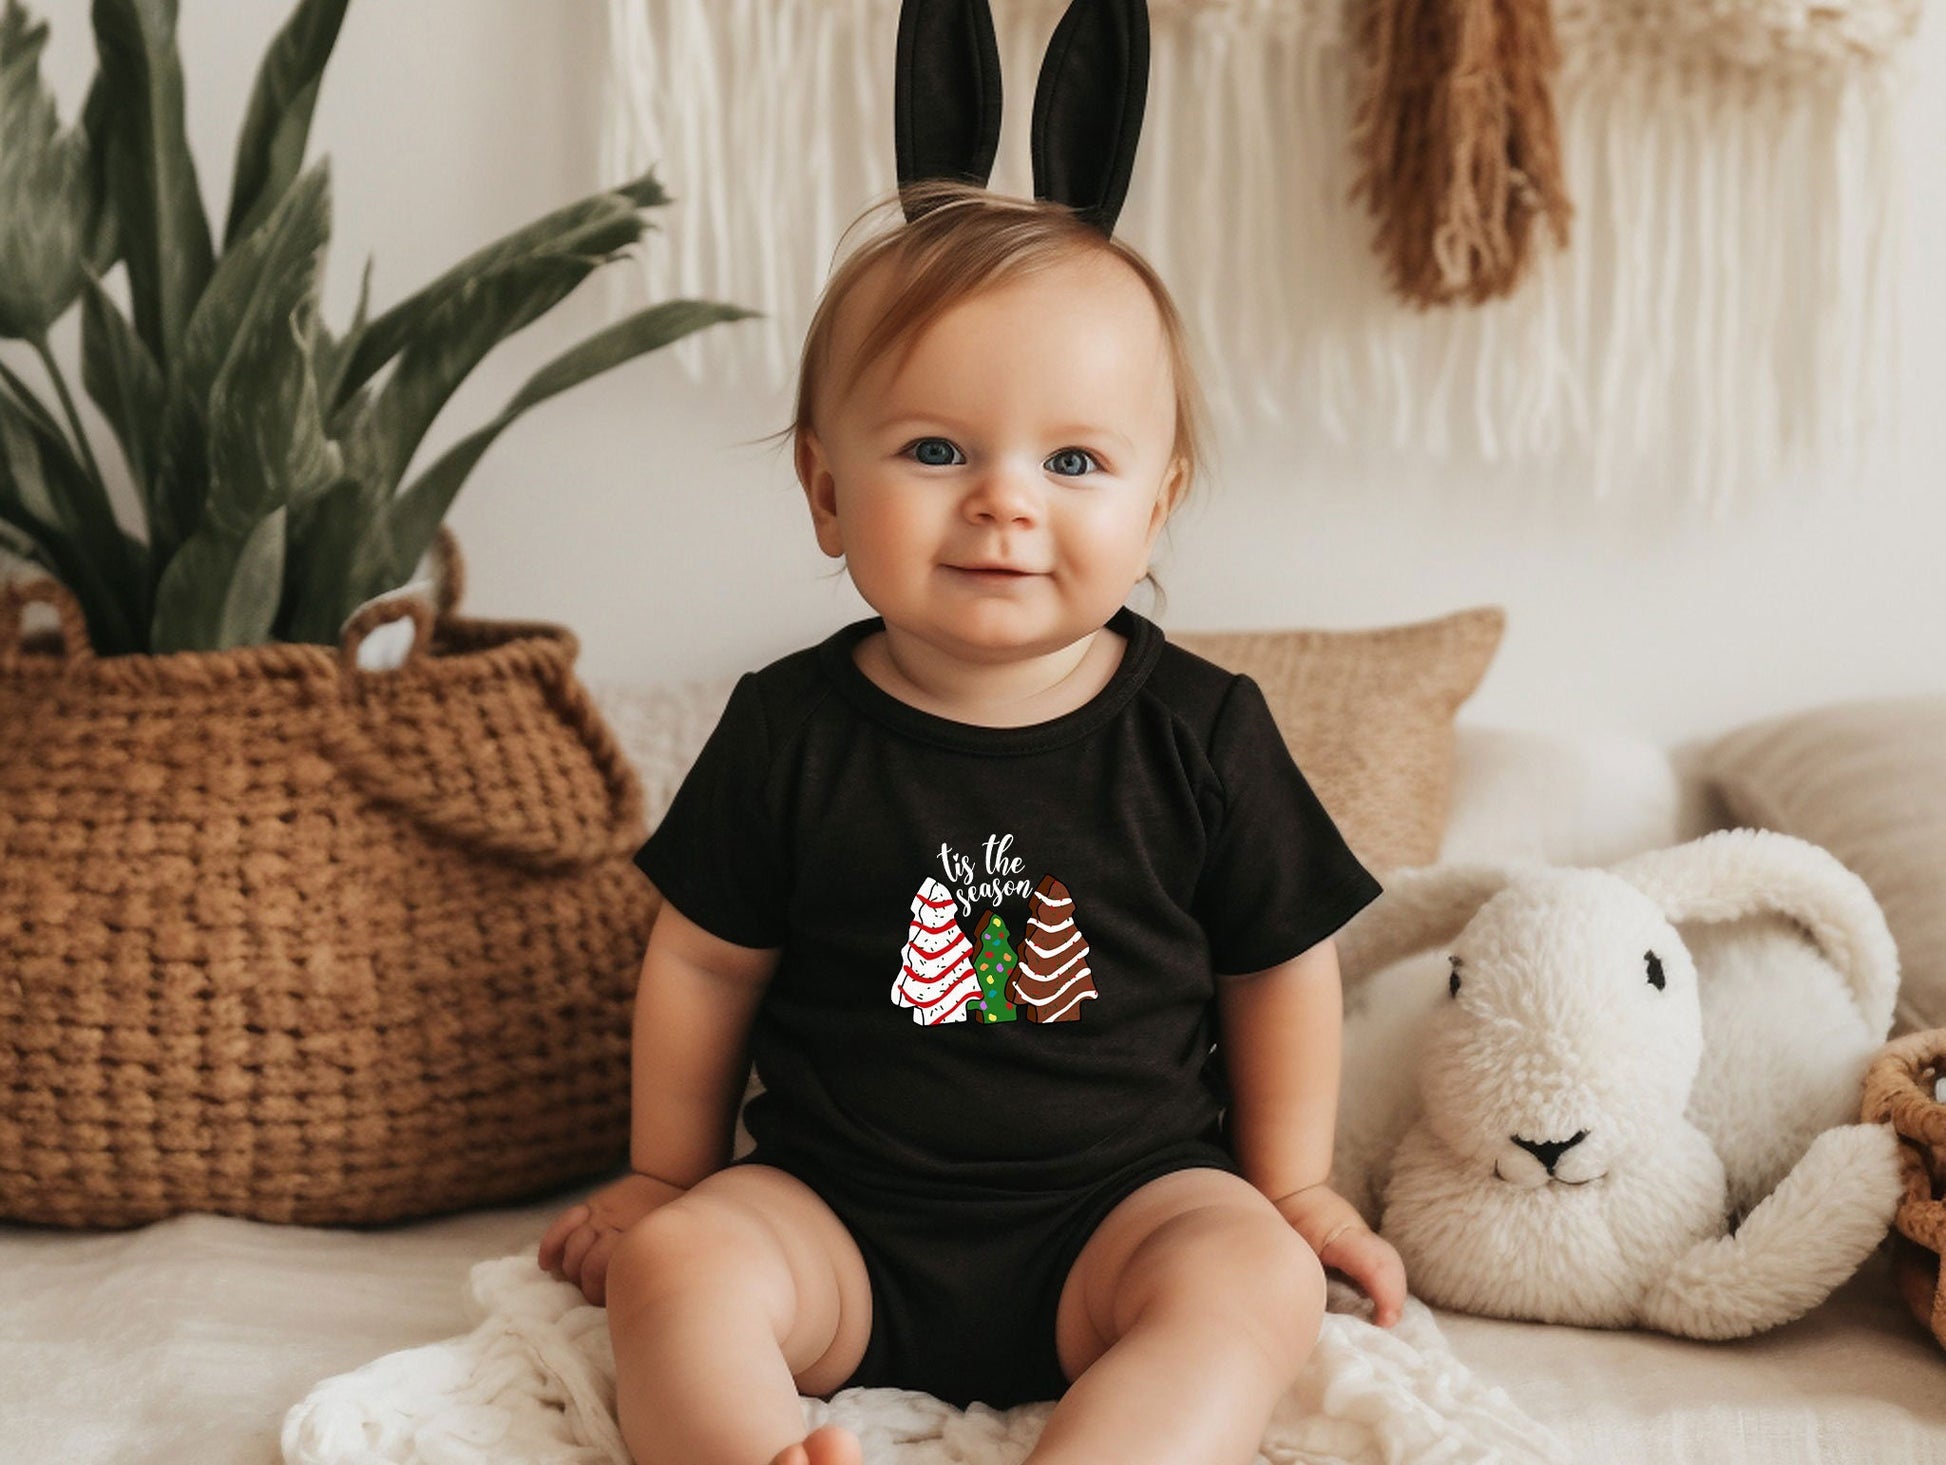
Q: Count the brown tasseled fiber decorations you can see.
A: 1